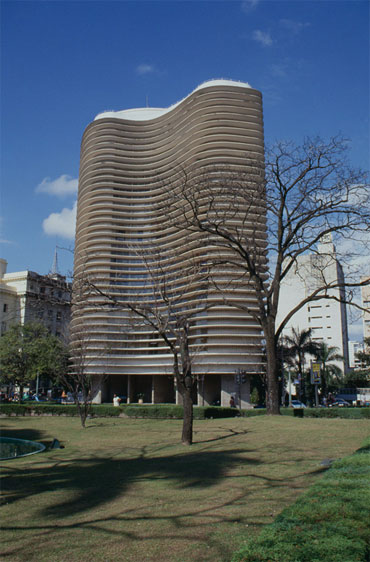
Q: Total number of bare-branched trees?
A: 3